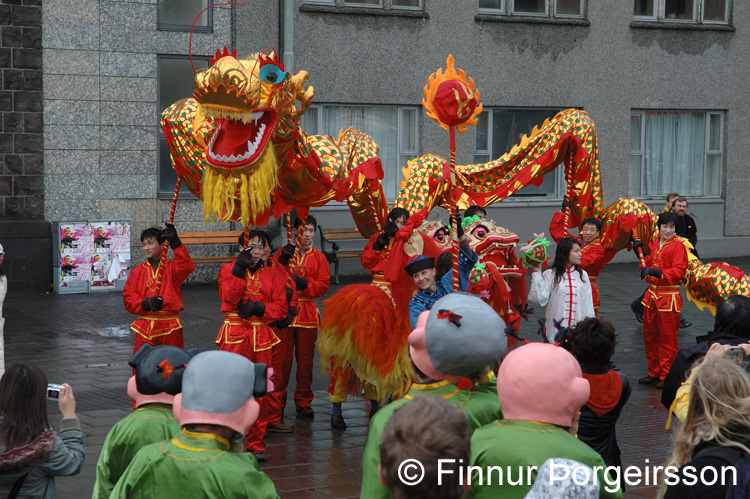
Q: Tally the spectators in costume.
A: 4